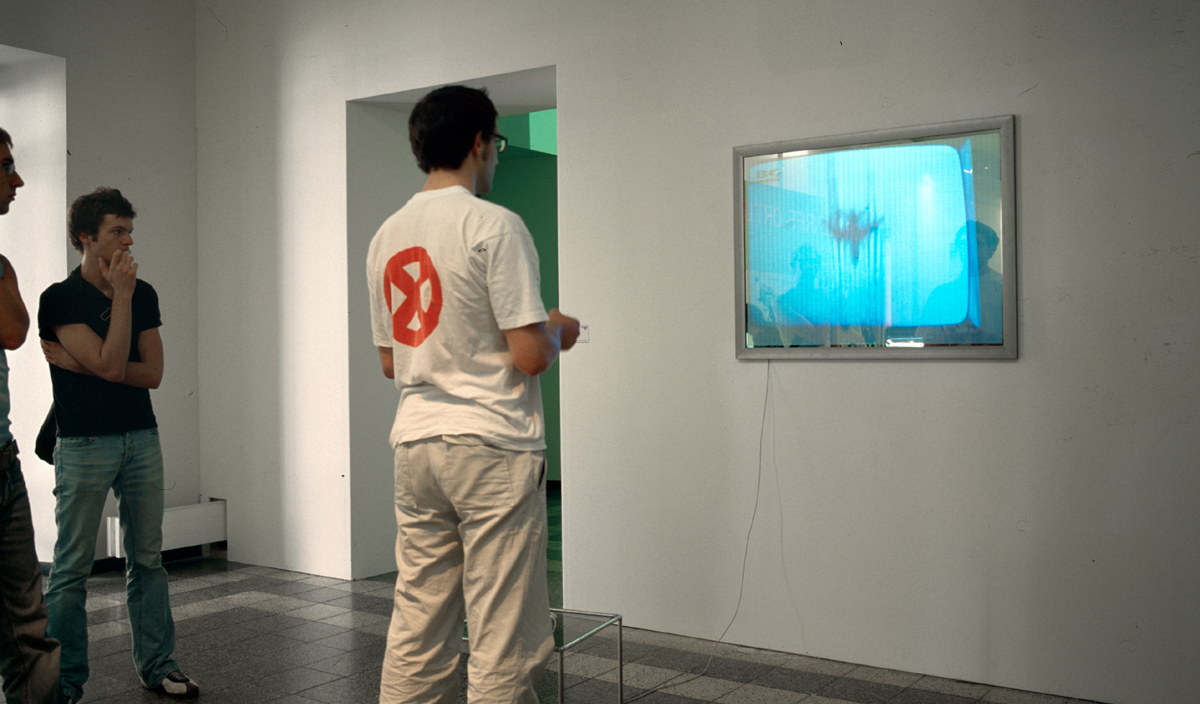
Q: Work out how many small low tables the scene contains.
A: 1